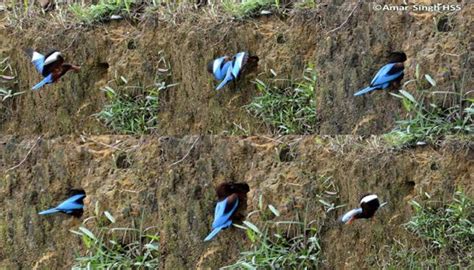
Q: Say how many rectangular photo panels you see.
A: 6